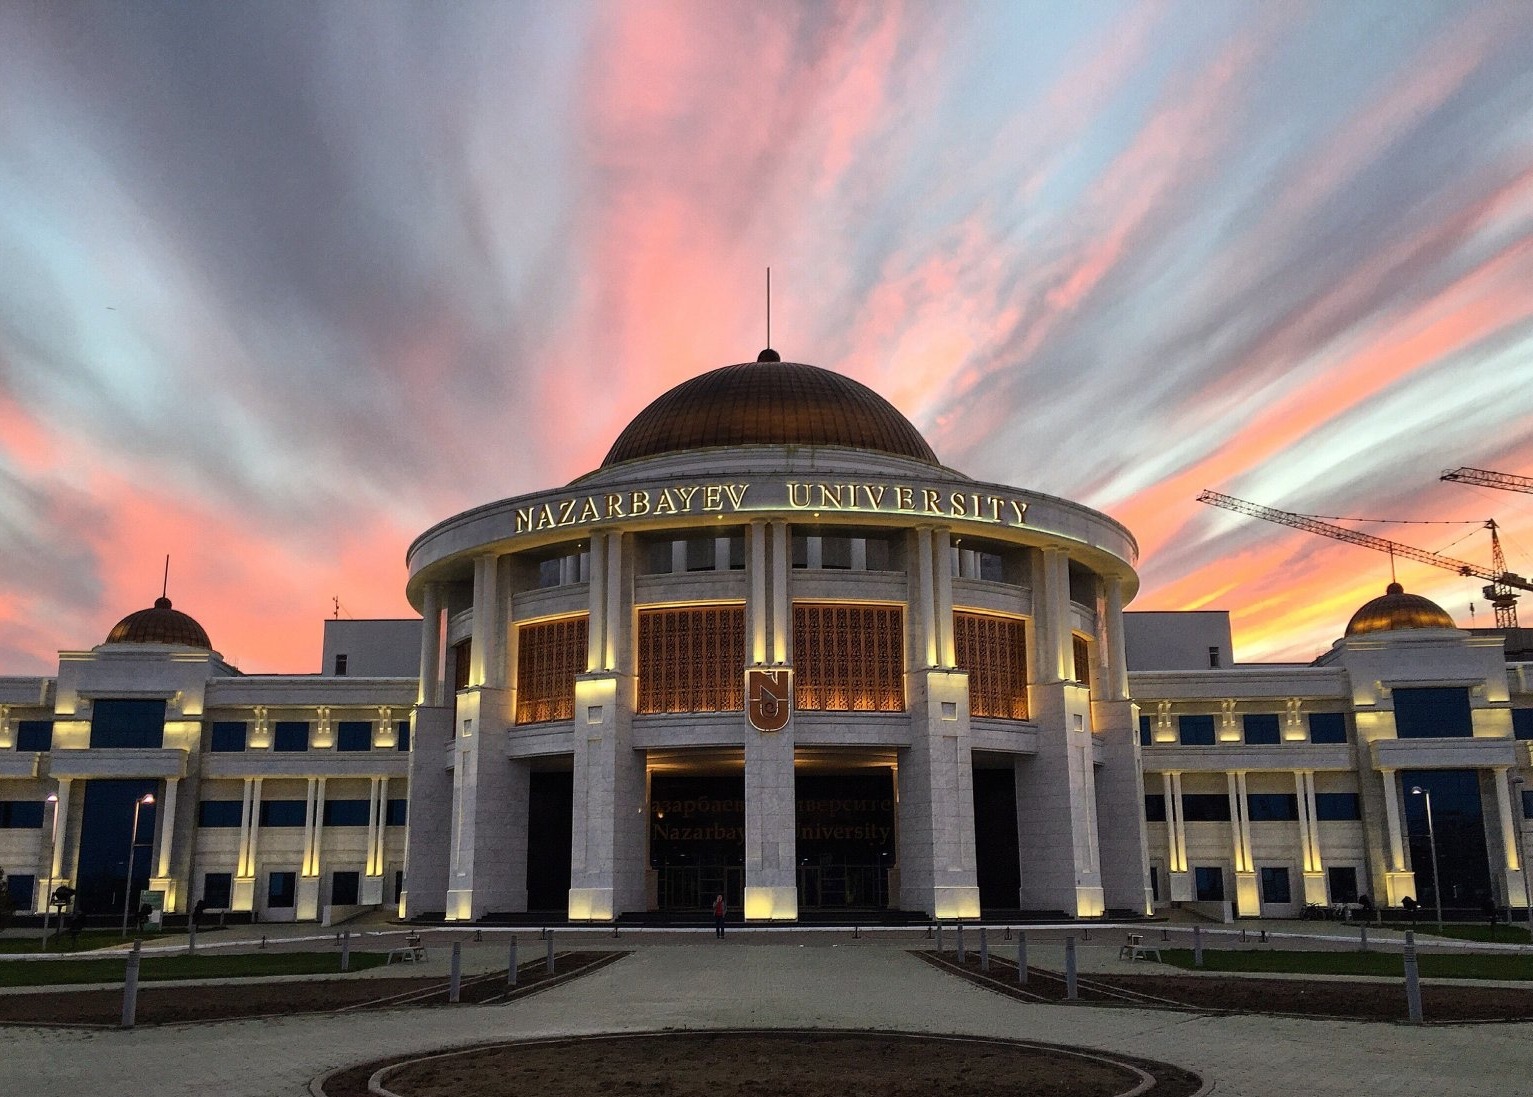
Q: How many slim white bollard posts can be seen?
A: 14